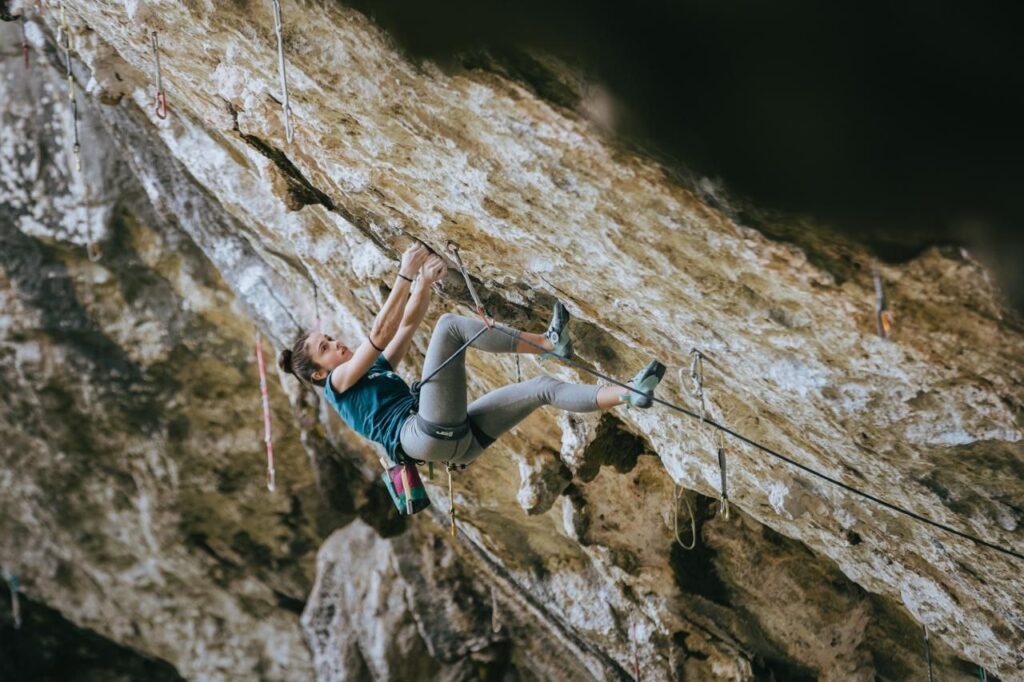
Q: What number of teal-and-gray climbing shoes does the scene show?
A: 2